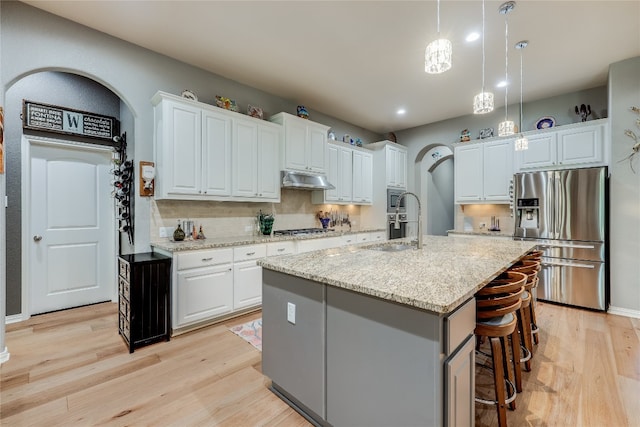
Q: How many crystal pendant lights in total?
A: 4